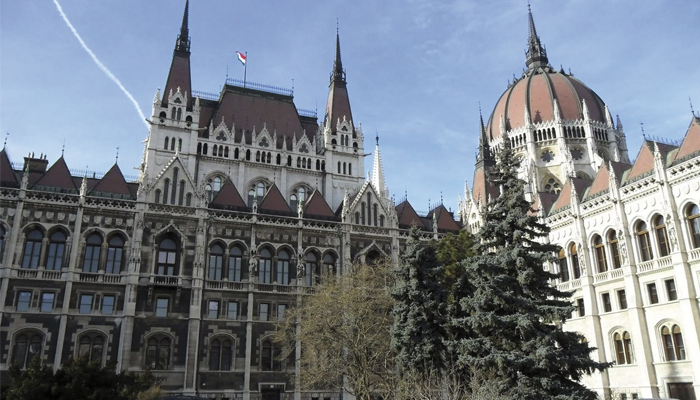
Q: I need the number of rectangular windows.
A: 14